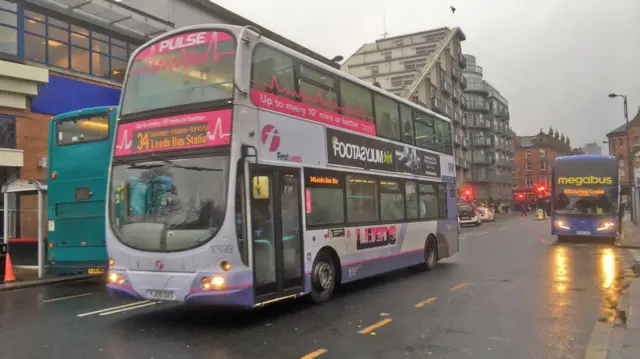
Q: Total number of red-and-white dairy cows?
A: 0